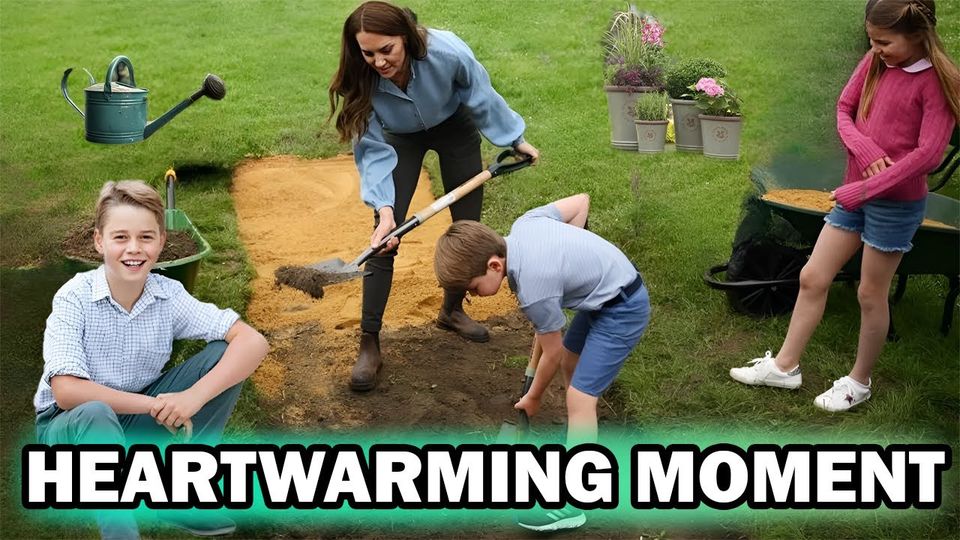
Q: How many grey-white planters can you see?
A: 4